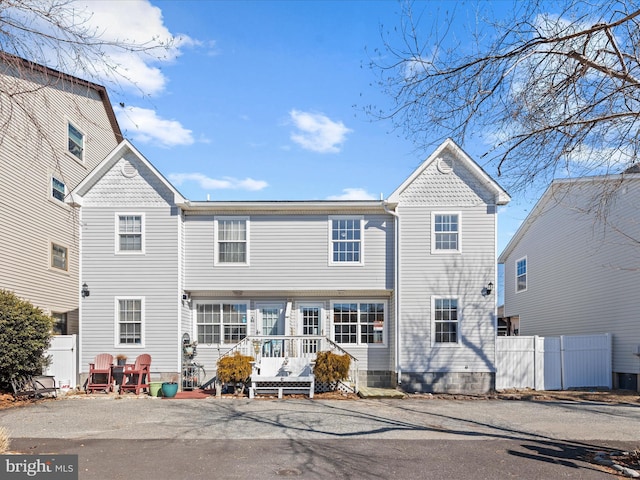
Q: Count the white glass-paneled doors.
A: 2